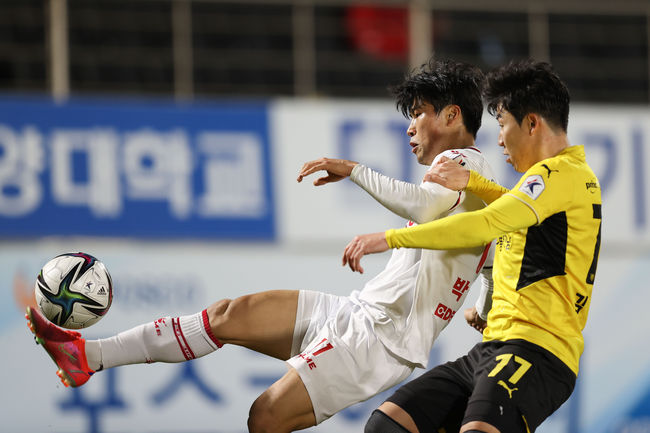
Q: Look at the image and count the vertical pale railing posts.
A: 5